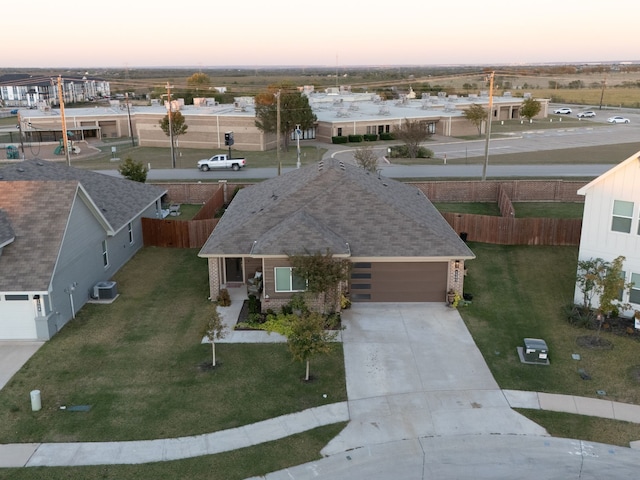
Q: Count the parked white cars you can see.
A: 3